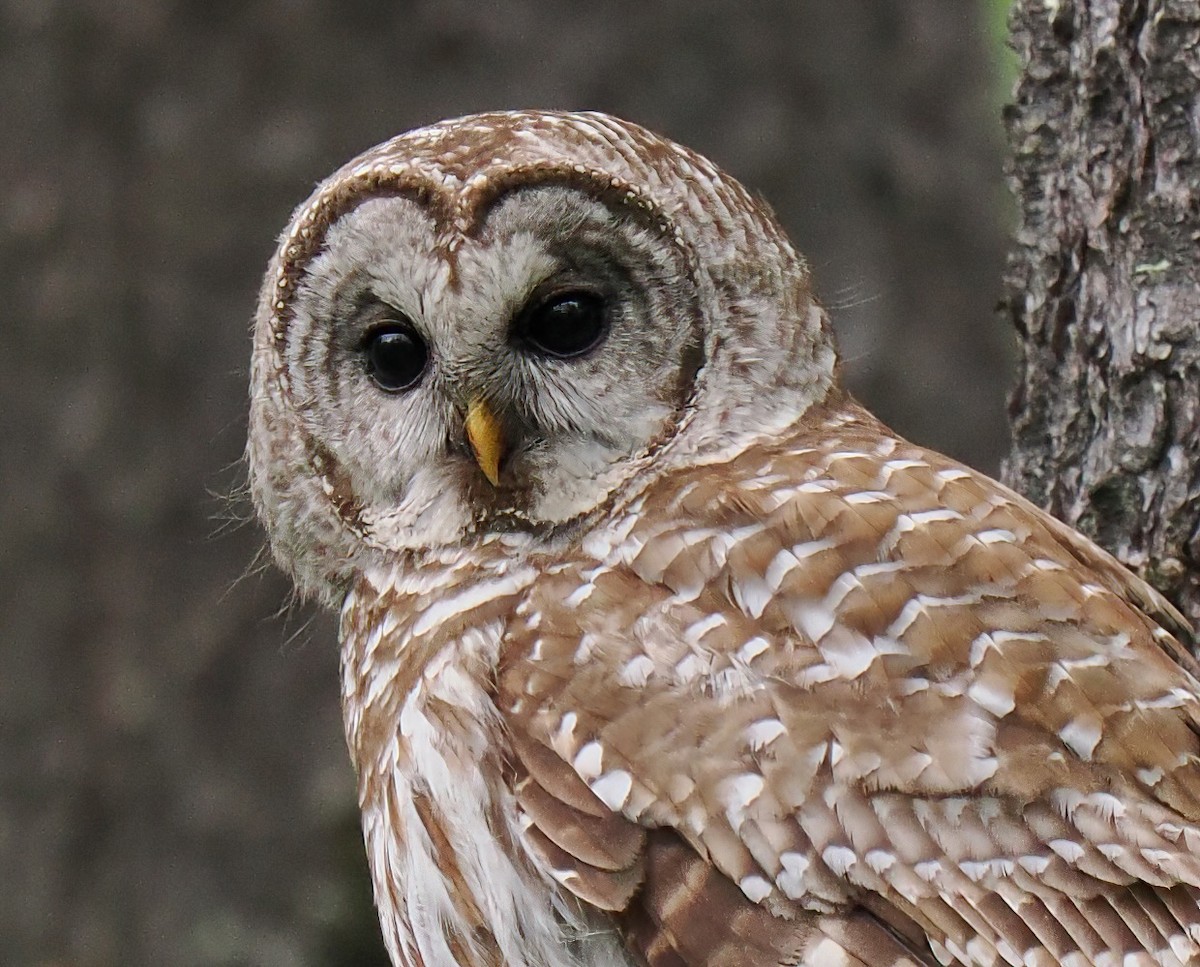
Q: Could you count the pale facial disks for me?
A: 2